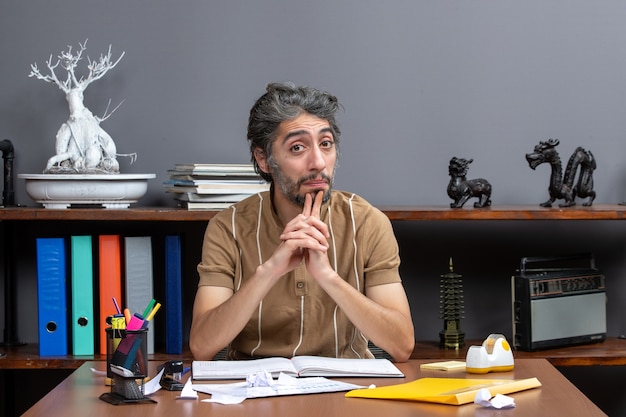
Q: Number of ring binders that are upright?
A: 5